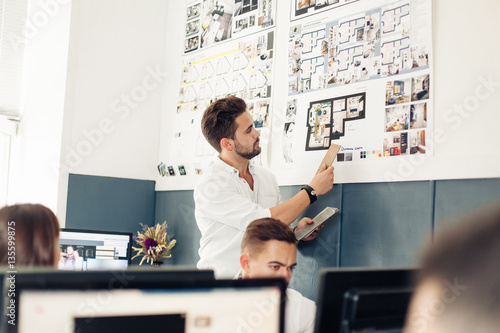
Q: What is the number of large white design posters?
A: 2